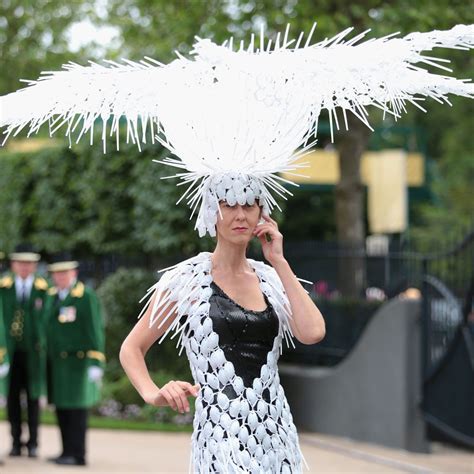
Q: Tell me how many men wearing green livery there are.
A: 2